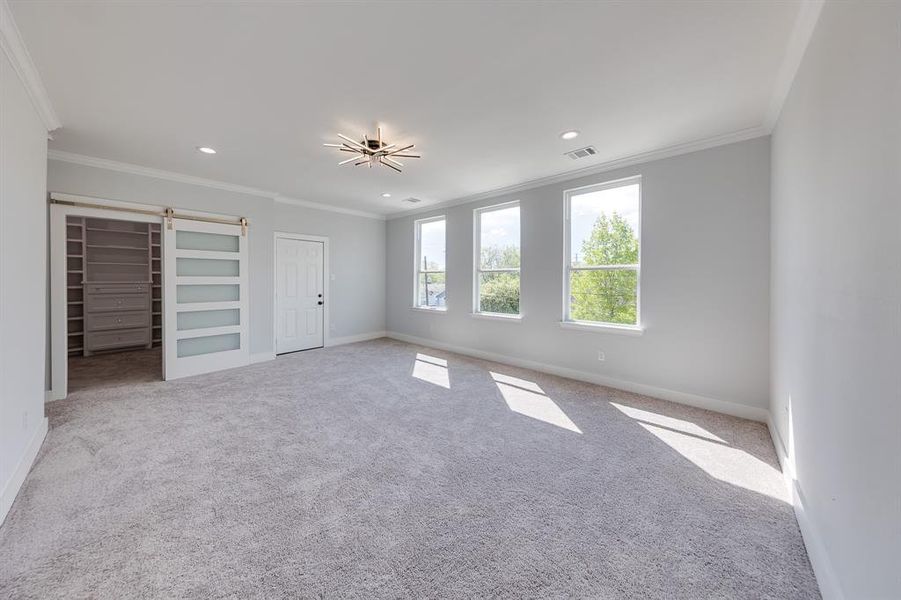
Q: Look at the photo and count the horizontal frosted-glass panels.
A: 5